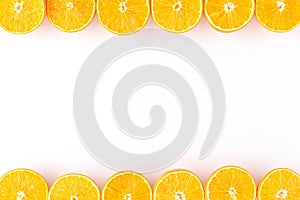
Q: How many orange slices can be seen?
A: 12